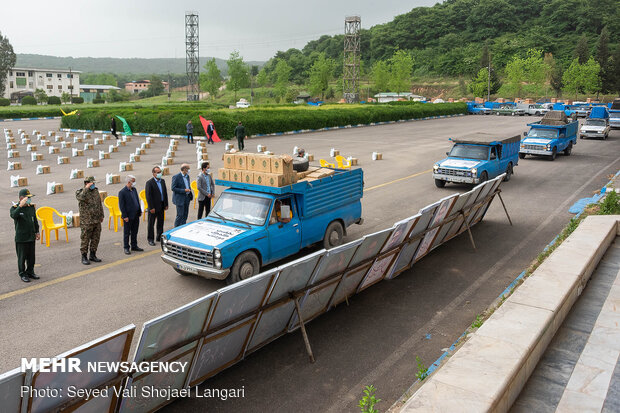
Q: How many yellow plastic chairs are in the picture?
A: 6